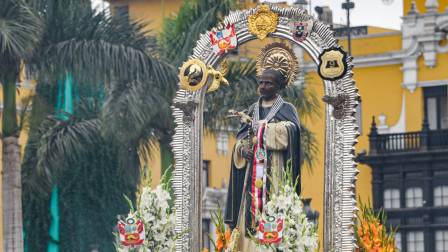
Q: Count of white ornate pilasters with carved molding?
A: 2